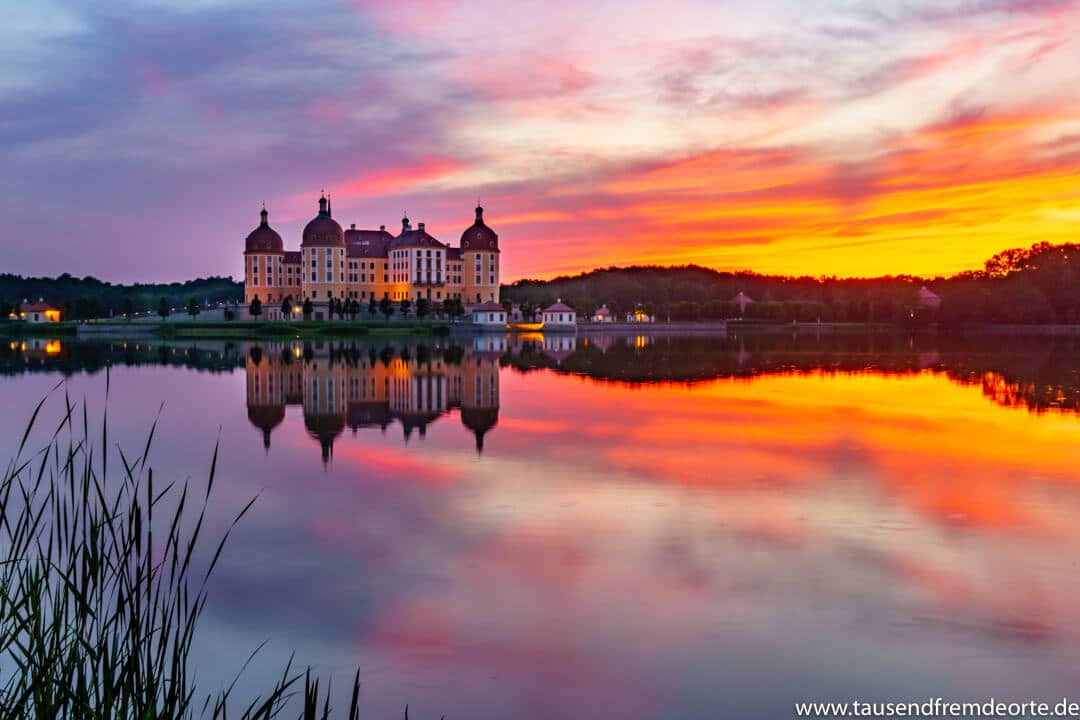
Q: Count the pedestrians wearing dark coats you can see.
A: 0